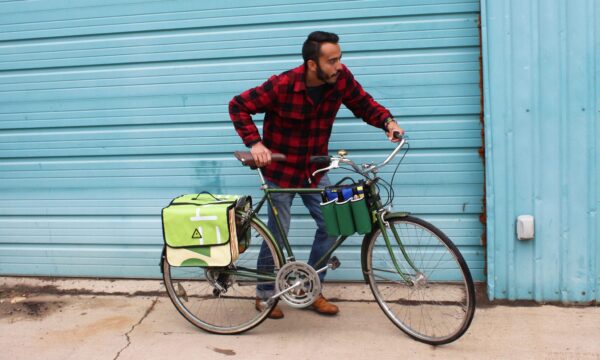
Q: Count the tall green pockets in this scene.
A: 3